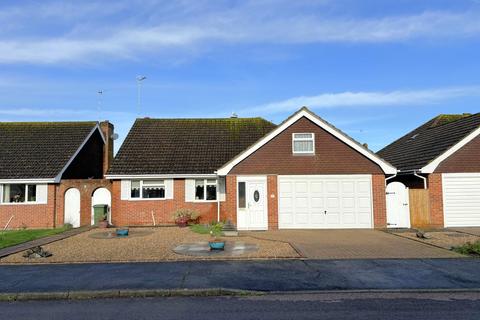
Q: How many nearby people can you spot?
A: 0